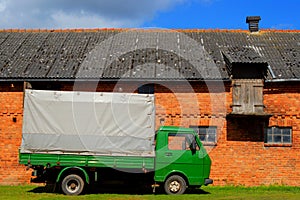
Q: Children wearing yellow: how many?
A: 0